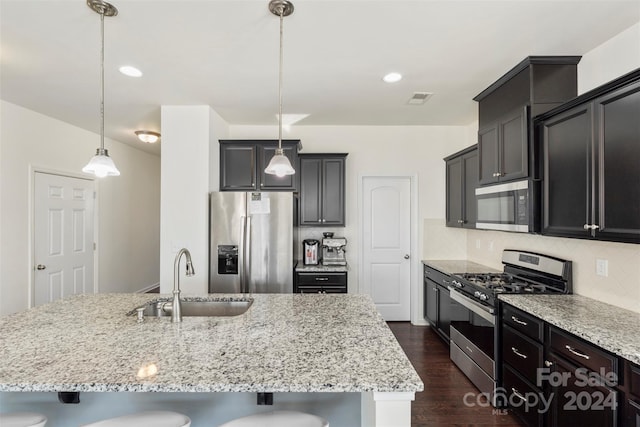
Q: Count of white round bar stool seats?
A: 3